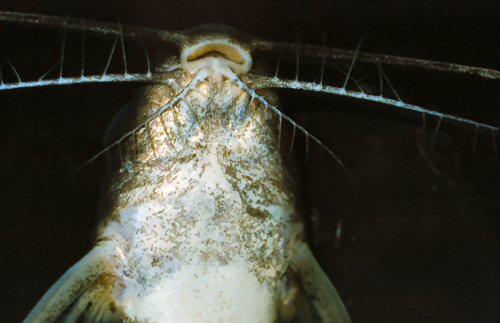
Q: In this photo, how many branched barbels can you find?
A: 4